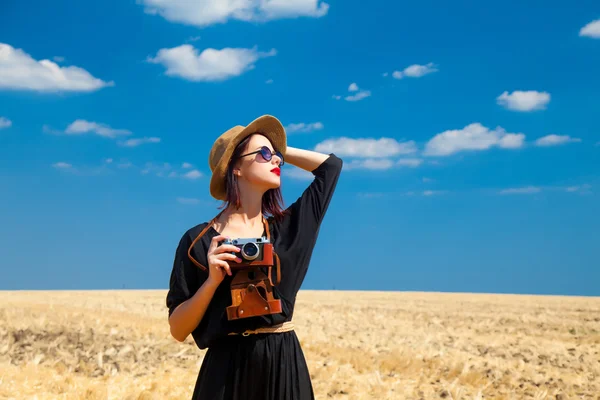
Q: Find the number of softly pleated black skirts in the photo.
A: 1